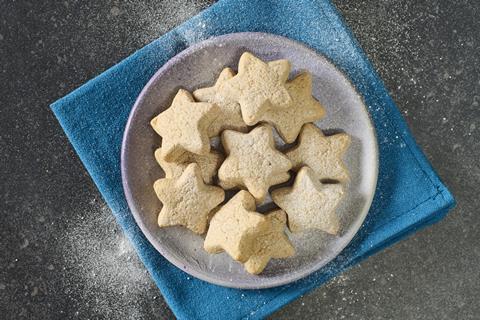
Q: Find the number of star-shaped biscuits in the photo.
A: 11